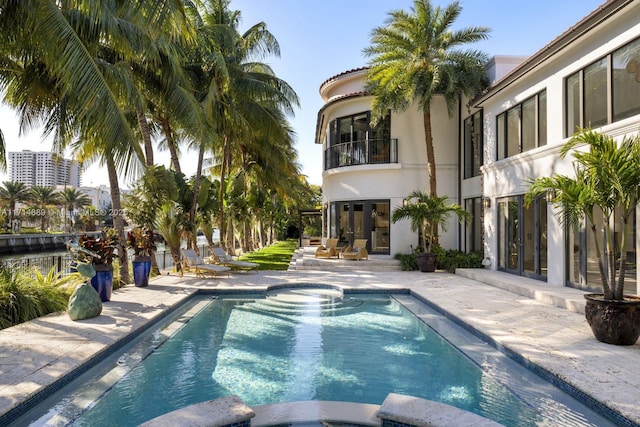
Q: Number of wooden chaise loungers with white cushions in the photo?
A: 2